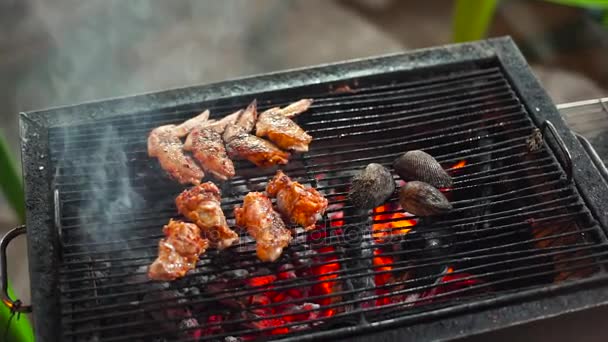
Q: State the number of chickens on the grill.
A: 8